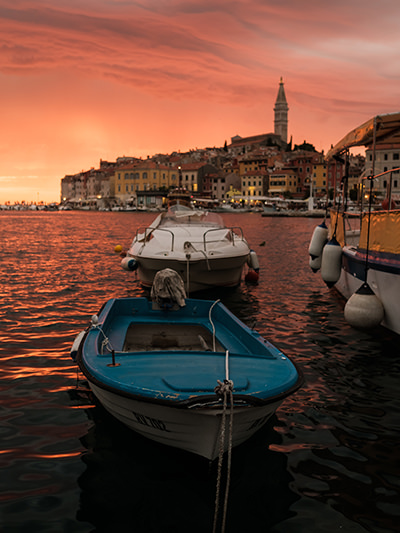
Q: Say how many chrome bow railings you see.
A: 2